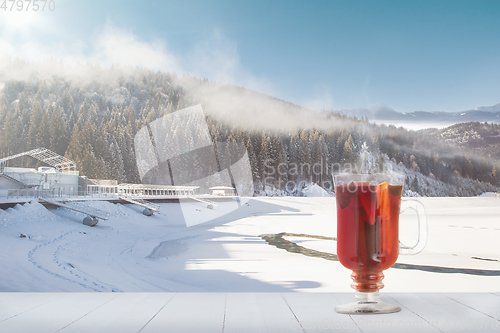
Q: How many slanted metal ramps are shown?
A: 3